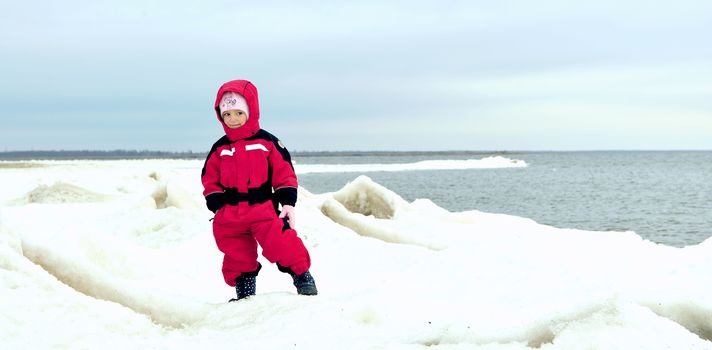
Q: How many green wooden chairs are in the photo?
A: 0